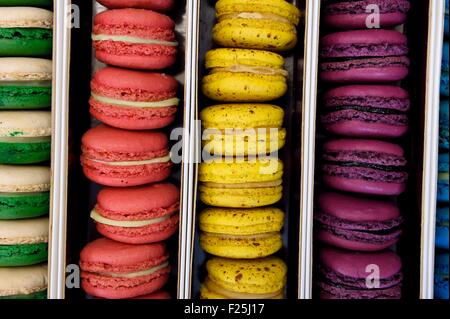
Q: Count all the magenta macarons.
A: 6